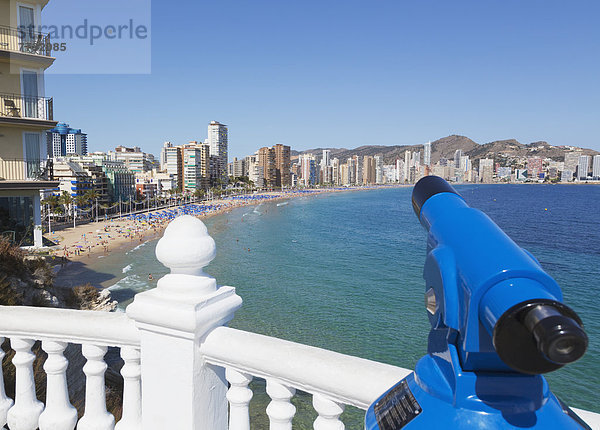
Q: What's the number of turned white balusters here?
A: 8